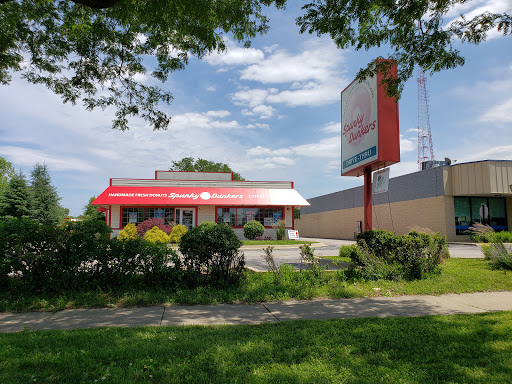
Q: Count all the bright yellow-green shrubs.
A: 3